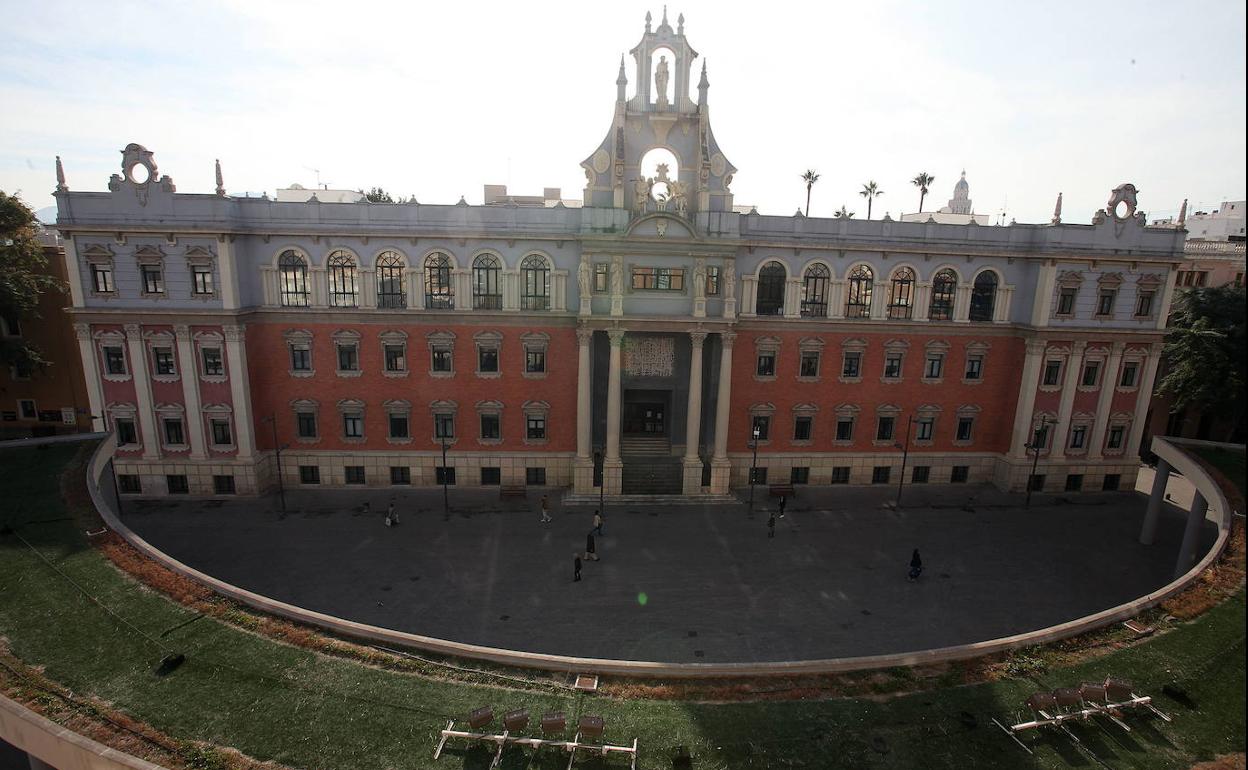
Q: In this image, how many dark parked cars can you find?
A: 0